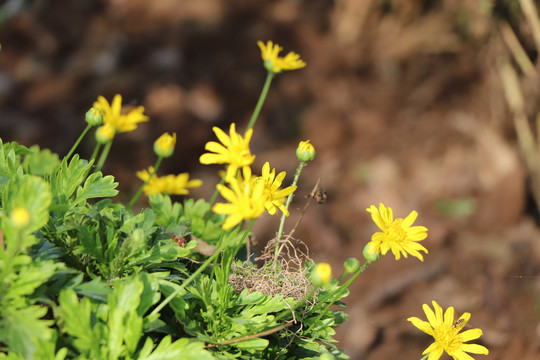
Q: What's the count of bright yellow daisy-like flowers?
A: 8